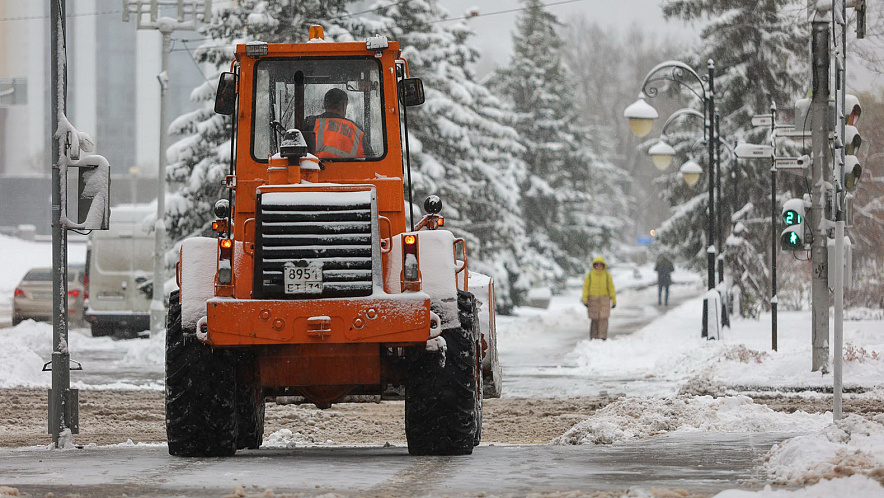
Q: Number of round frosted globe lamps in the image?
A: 3